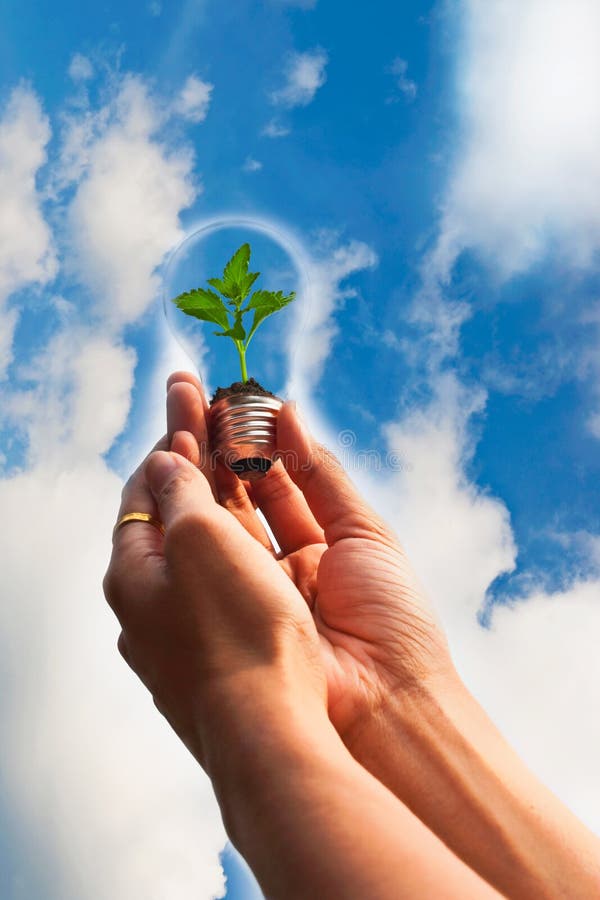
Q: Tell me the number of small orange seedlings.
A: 0